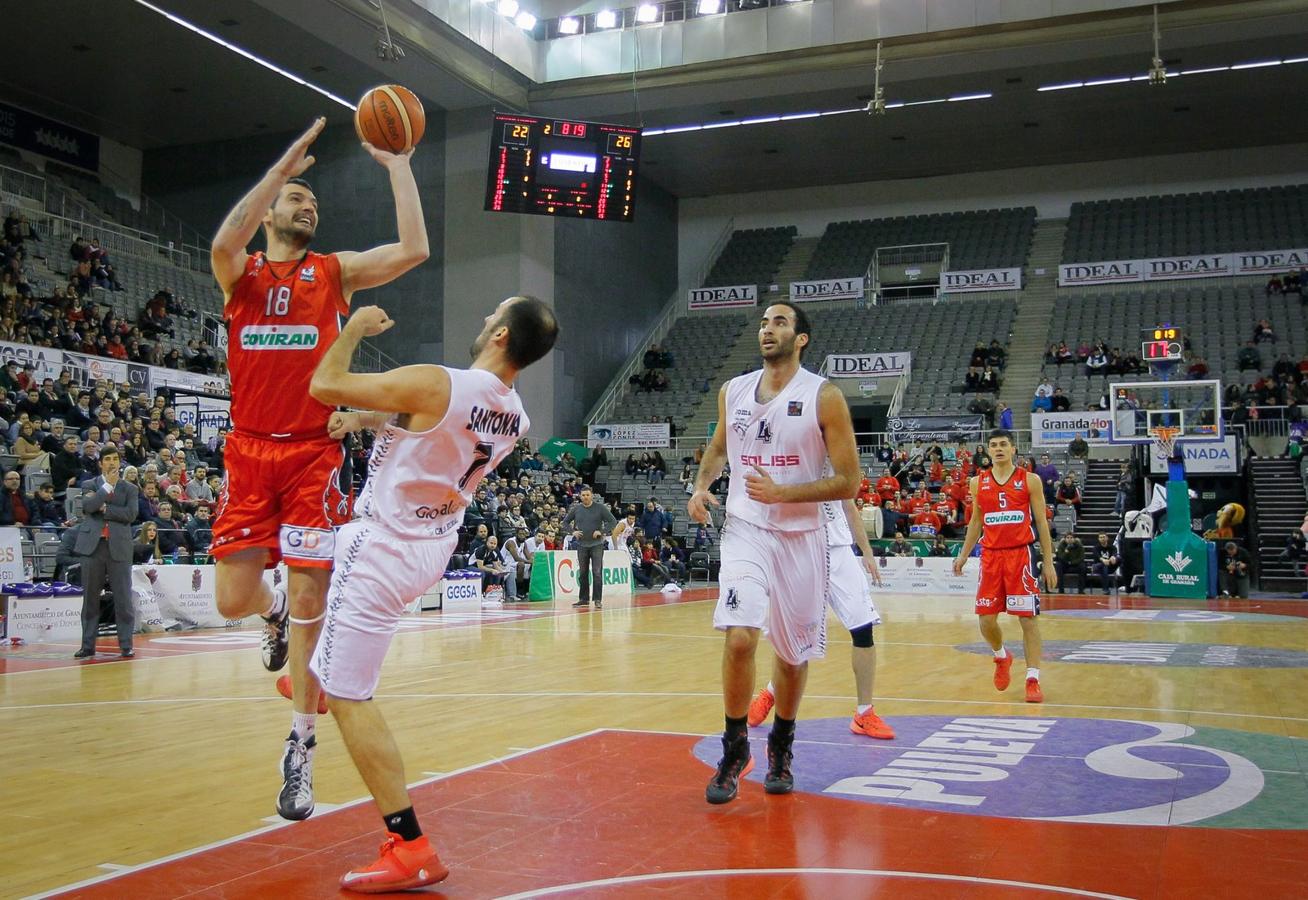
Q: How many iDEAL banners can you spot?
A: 7